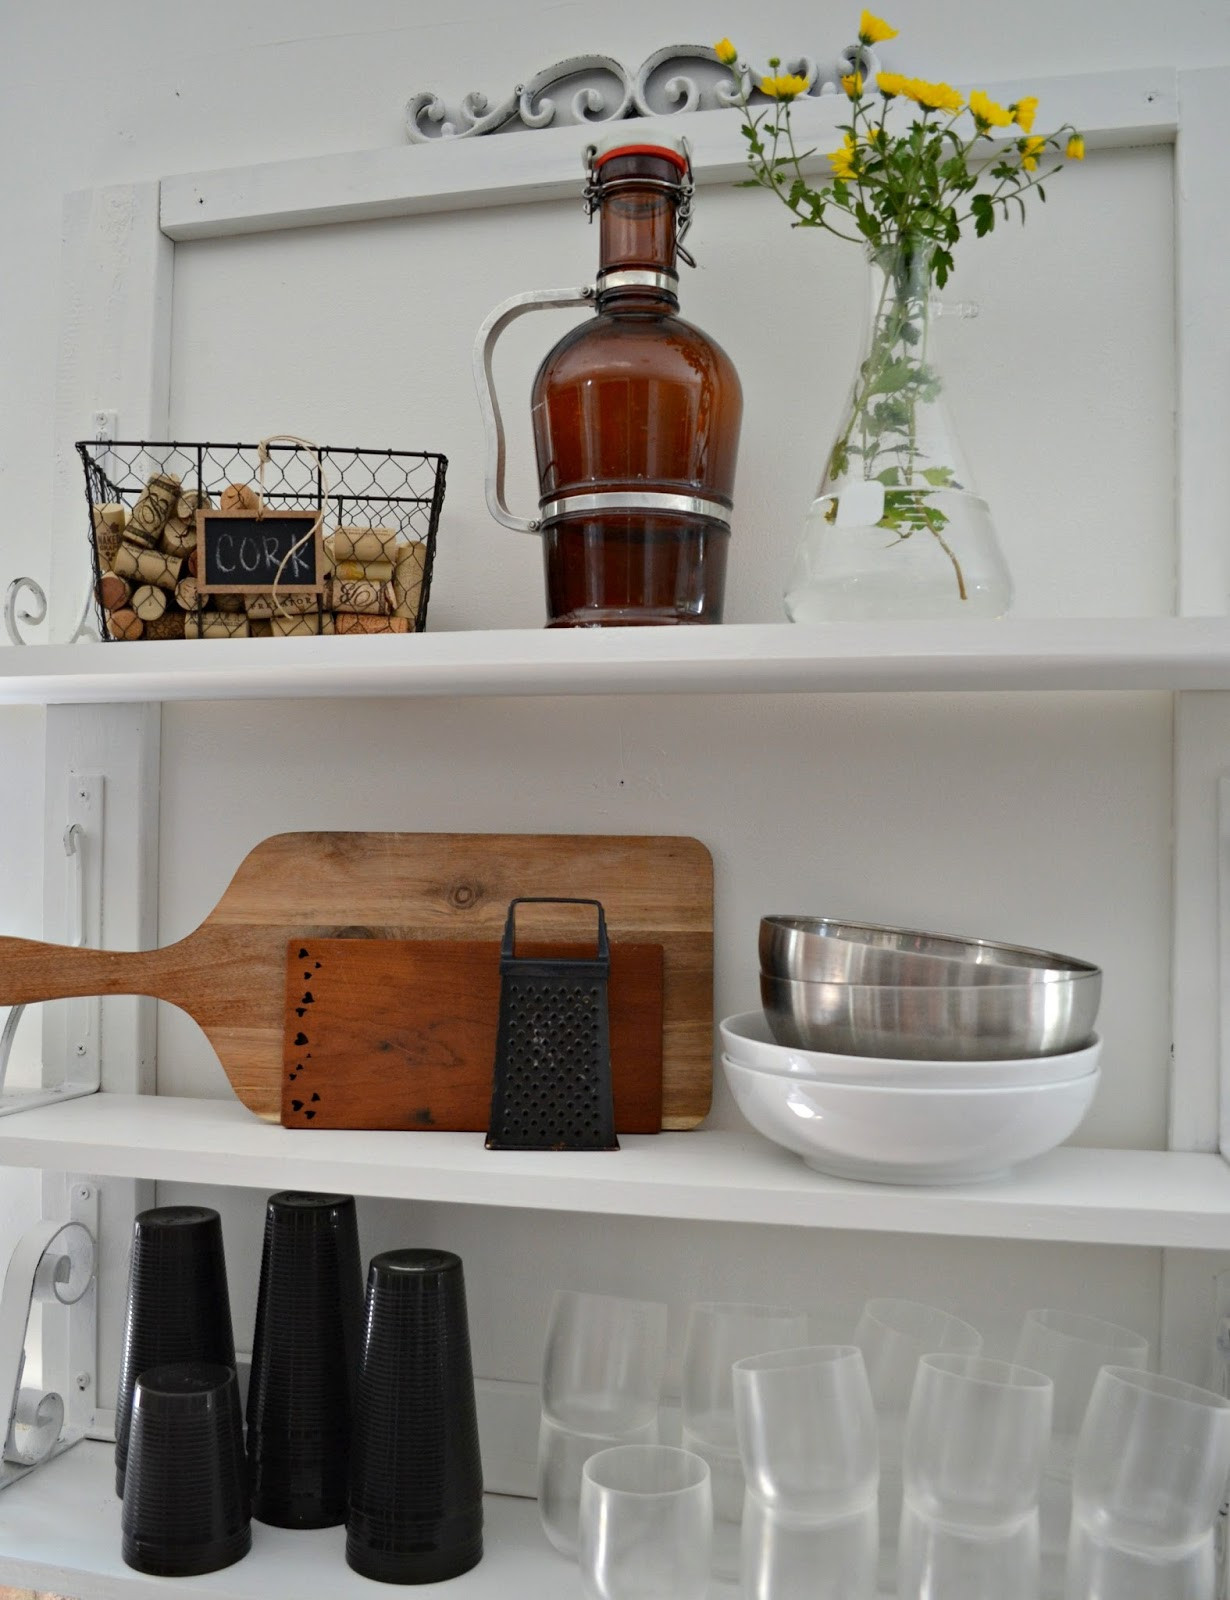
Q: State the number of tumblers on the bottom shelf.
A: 15